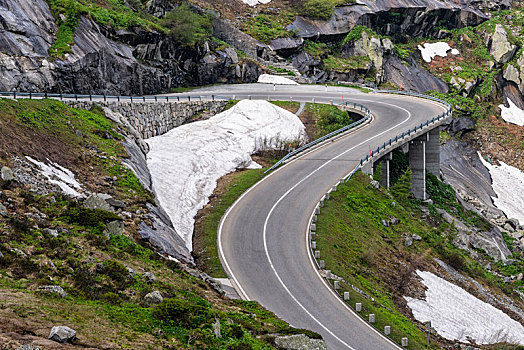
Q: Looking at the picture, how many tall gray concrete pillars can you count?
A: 3